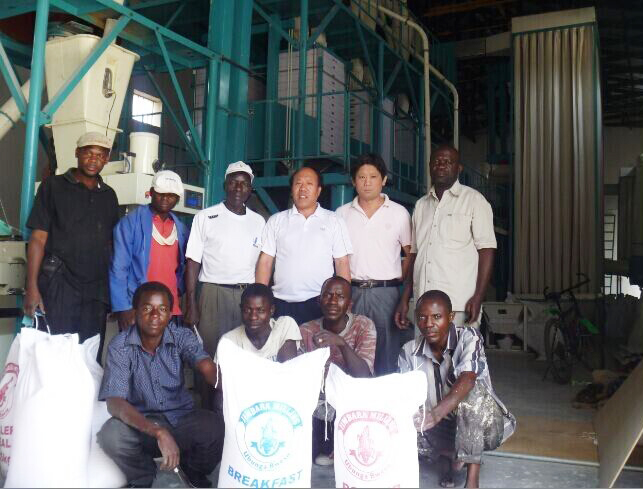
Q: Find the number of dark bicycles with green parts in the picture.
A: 1